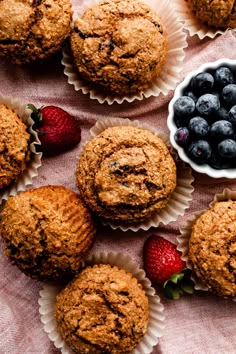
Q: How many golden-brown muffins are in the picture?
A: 8